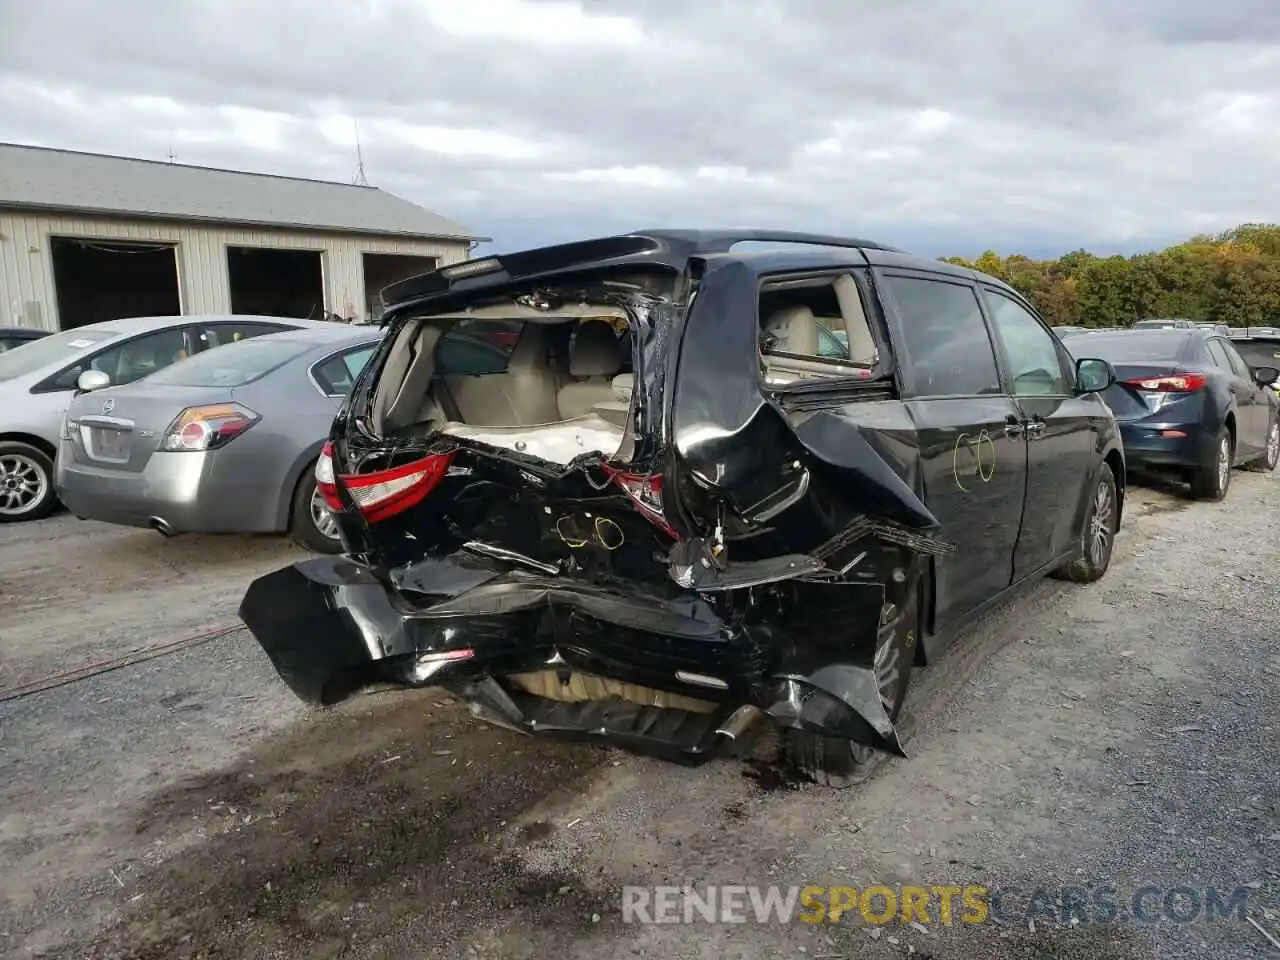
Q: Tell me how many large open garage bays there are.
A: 3